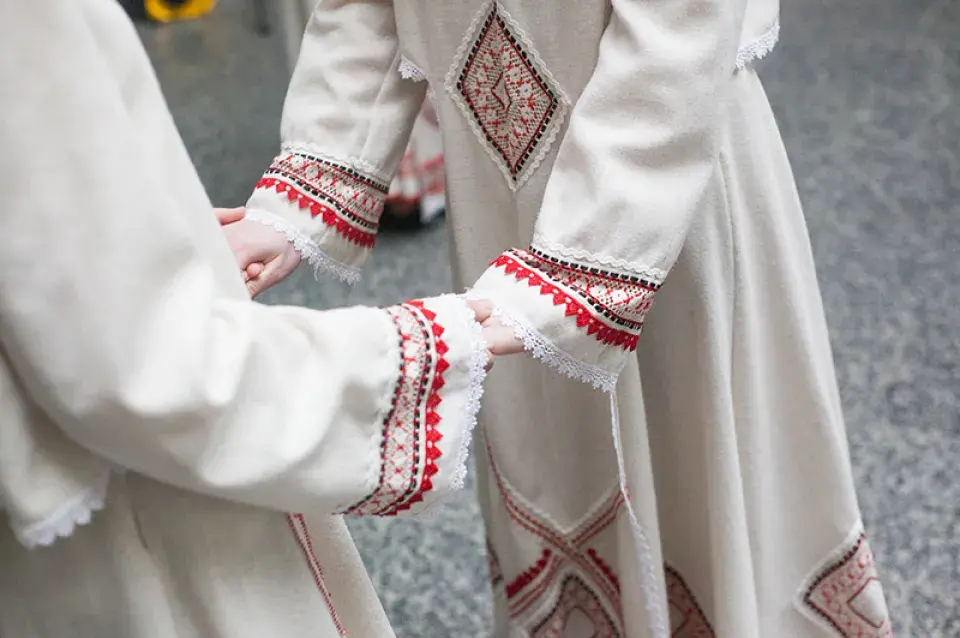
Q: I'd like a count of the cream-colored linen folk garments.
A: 2